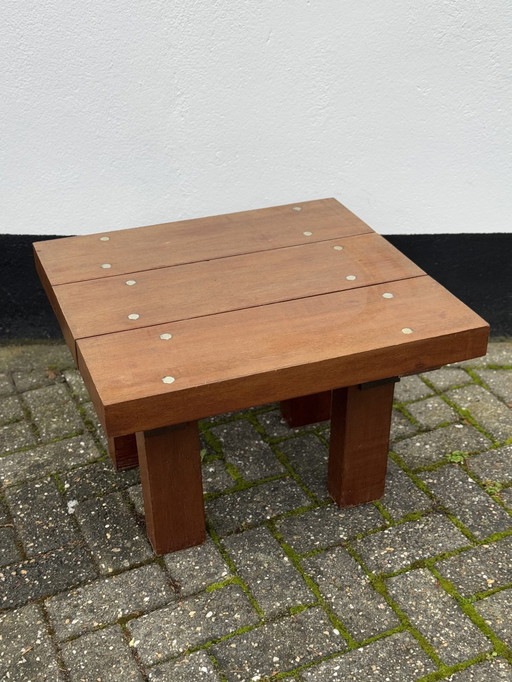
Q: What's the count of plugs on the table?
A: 12